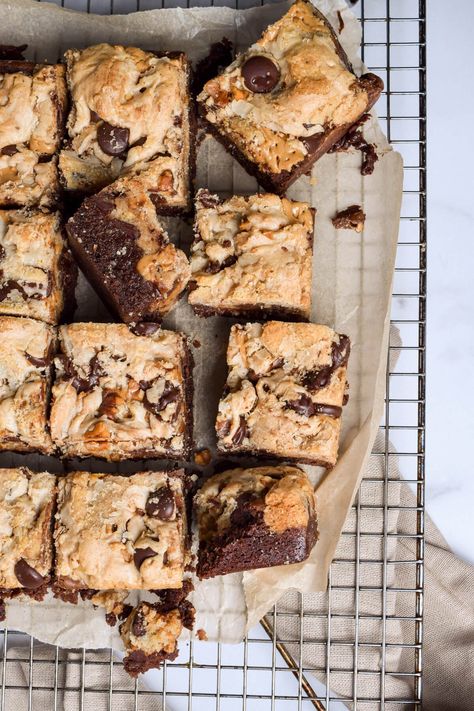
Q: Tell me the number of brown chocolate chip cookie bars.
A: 12